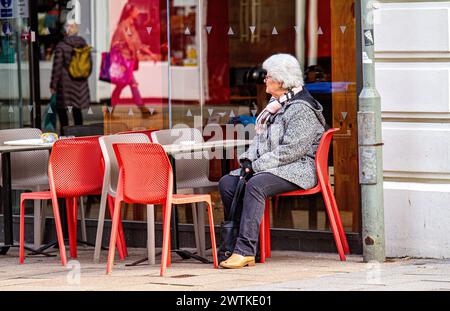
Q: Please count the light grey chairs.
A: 3